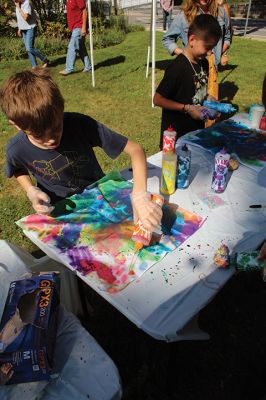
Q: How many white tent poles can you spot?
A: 3